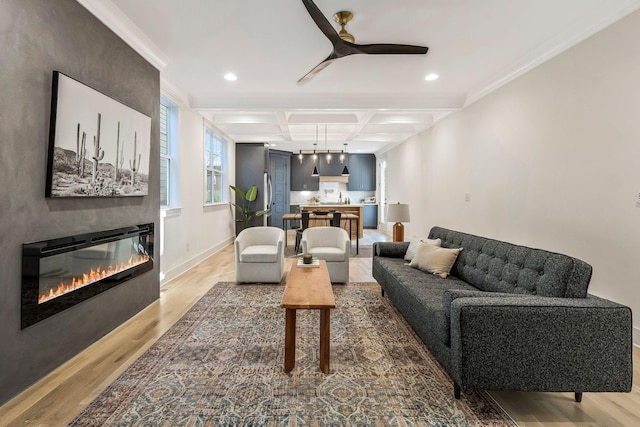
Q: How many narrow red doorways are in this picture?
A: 0